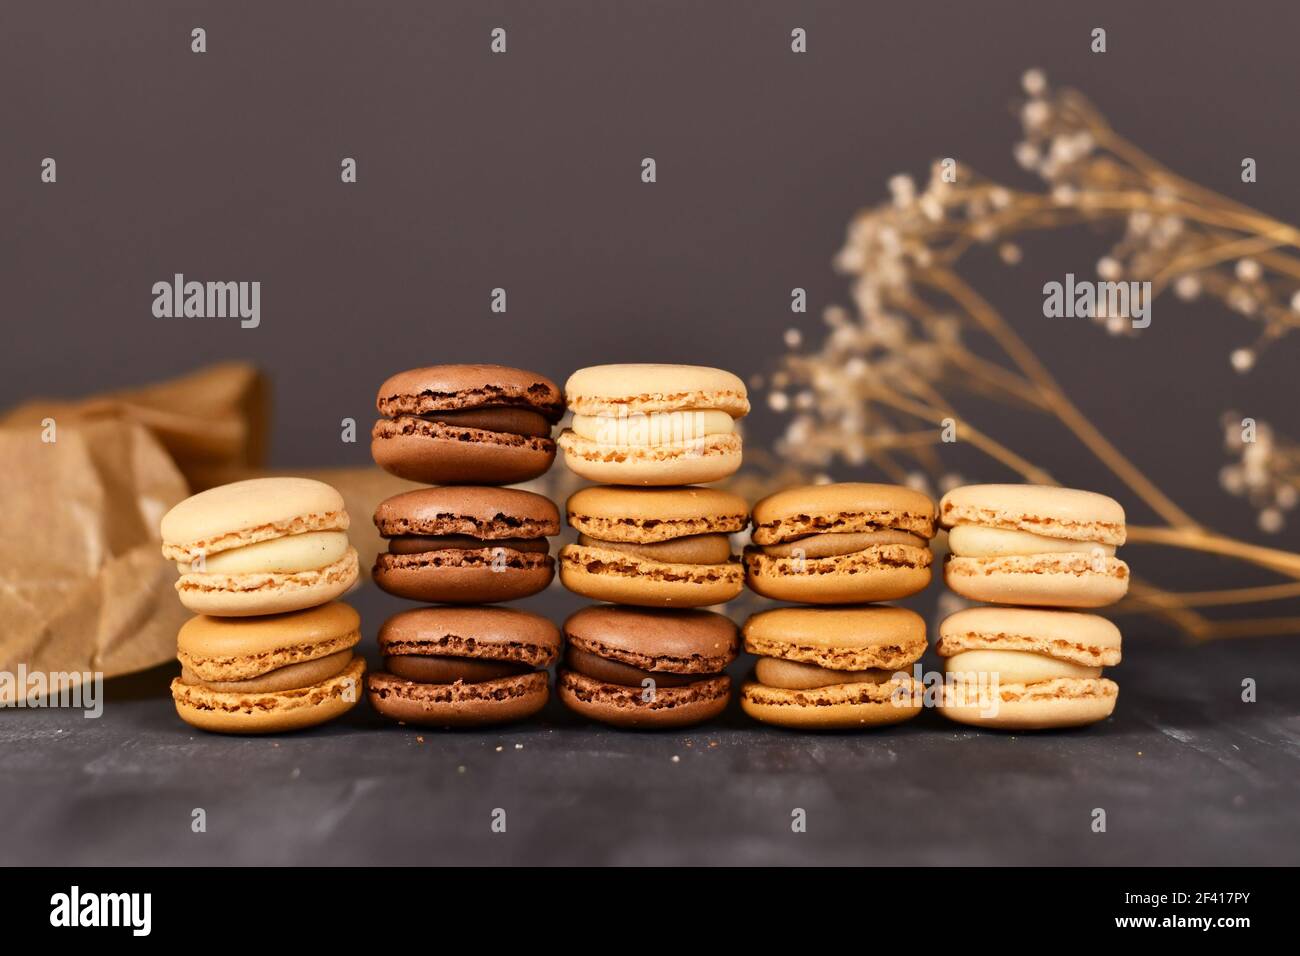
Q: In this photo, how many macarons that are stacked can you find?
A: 12